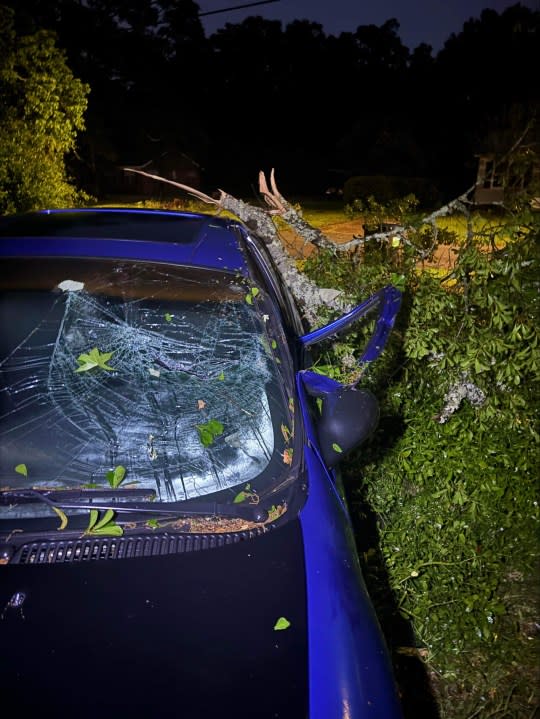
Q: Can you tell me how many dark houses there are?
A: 2